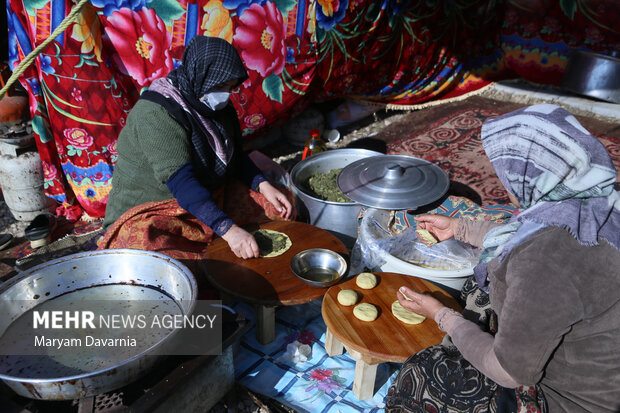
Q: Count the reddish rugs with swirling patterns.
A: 1